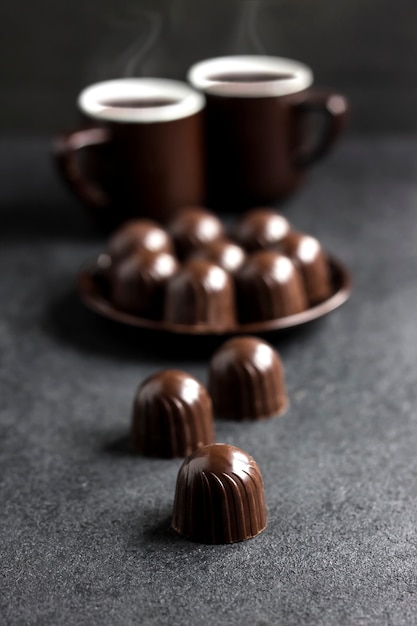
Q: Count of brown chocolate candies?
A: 11